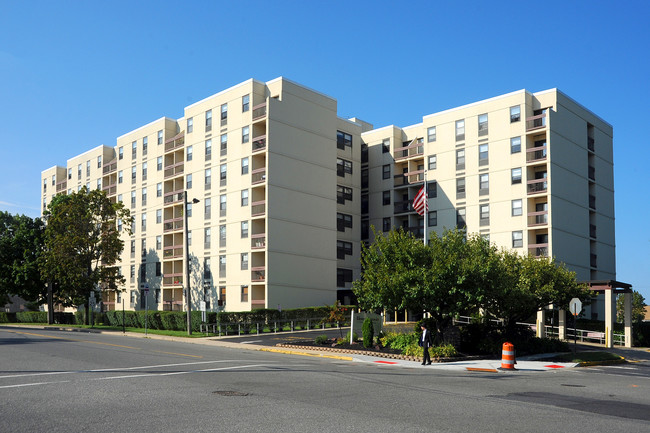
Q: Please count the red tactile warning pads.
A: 2